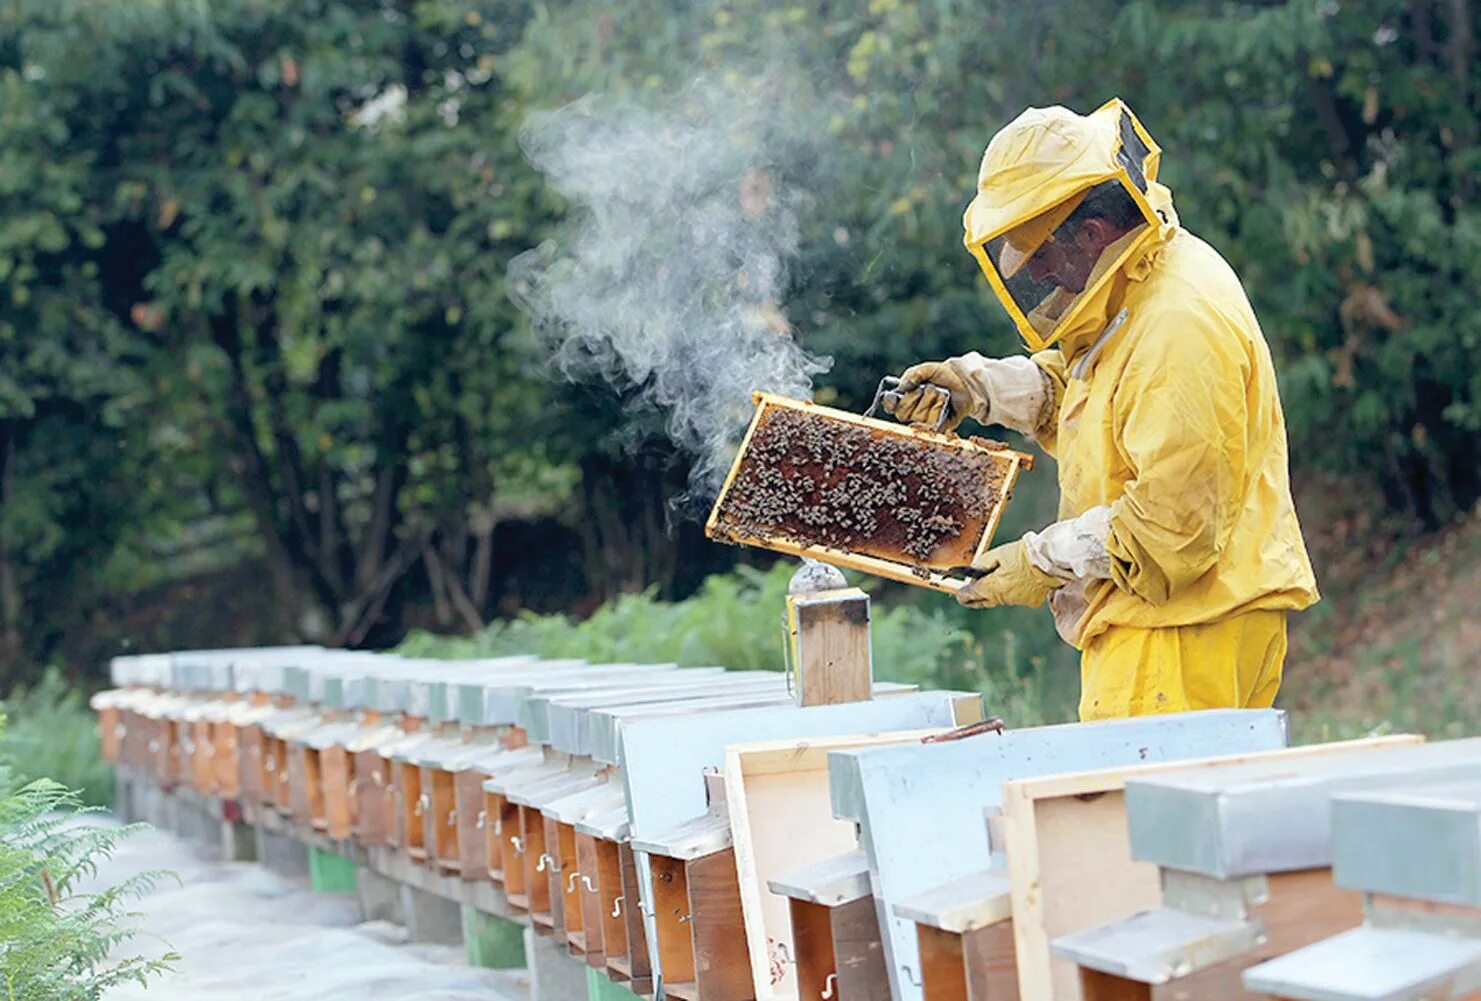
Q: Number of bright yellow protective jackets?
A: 1